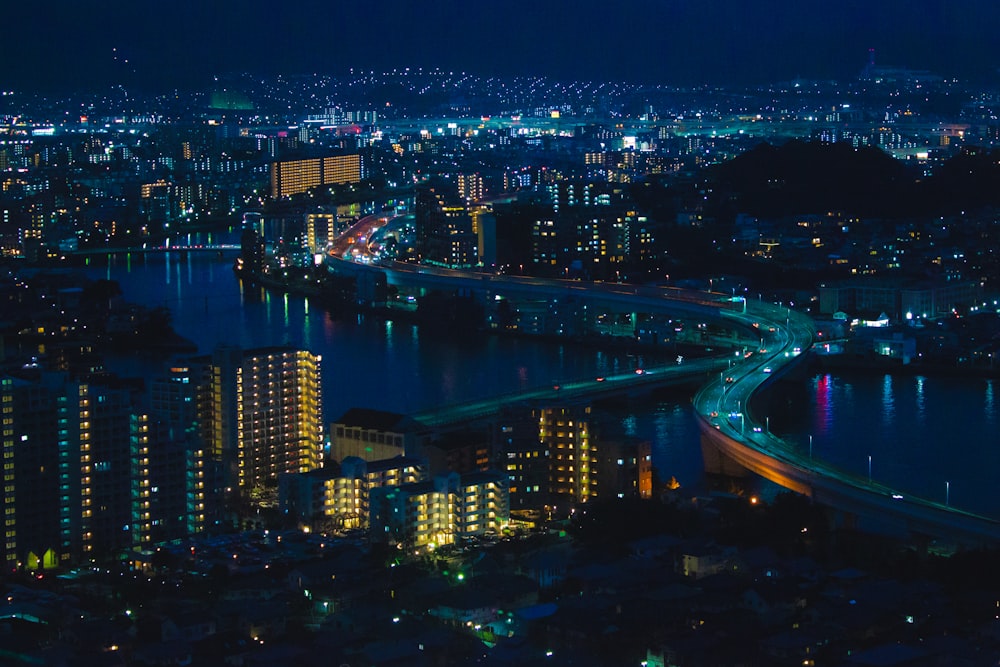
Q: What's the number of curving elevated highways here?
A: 1